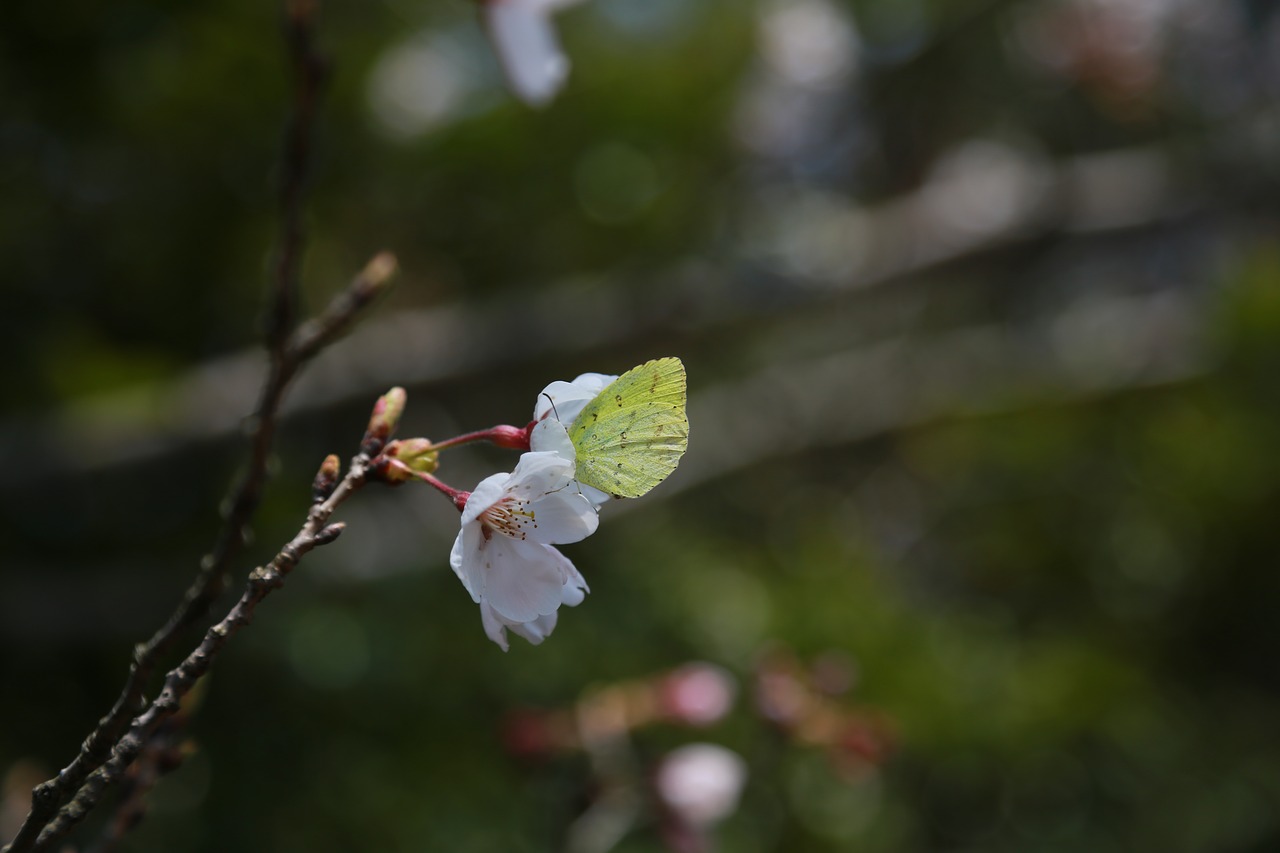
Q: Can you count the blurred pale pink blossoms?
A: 2